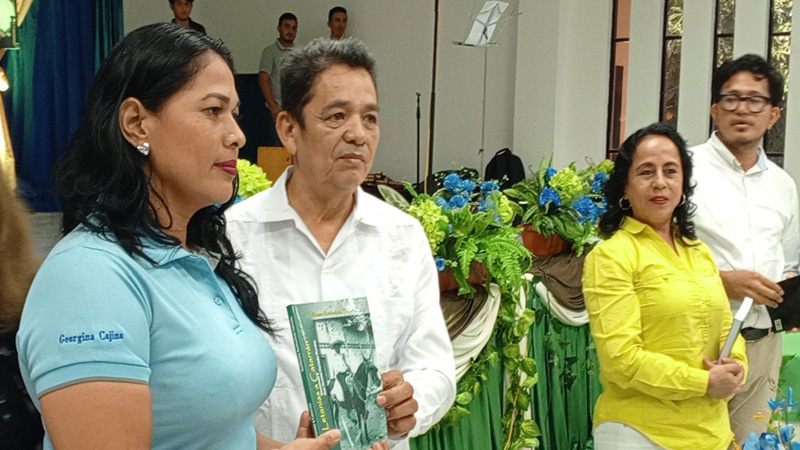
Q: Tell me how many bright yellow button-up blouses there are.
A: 1